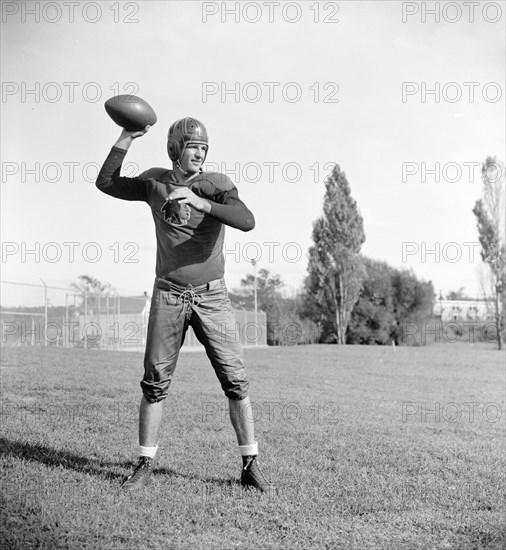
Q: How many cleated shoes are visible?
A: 2